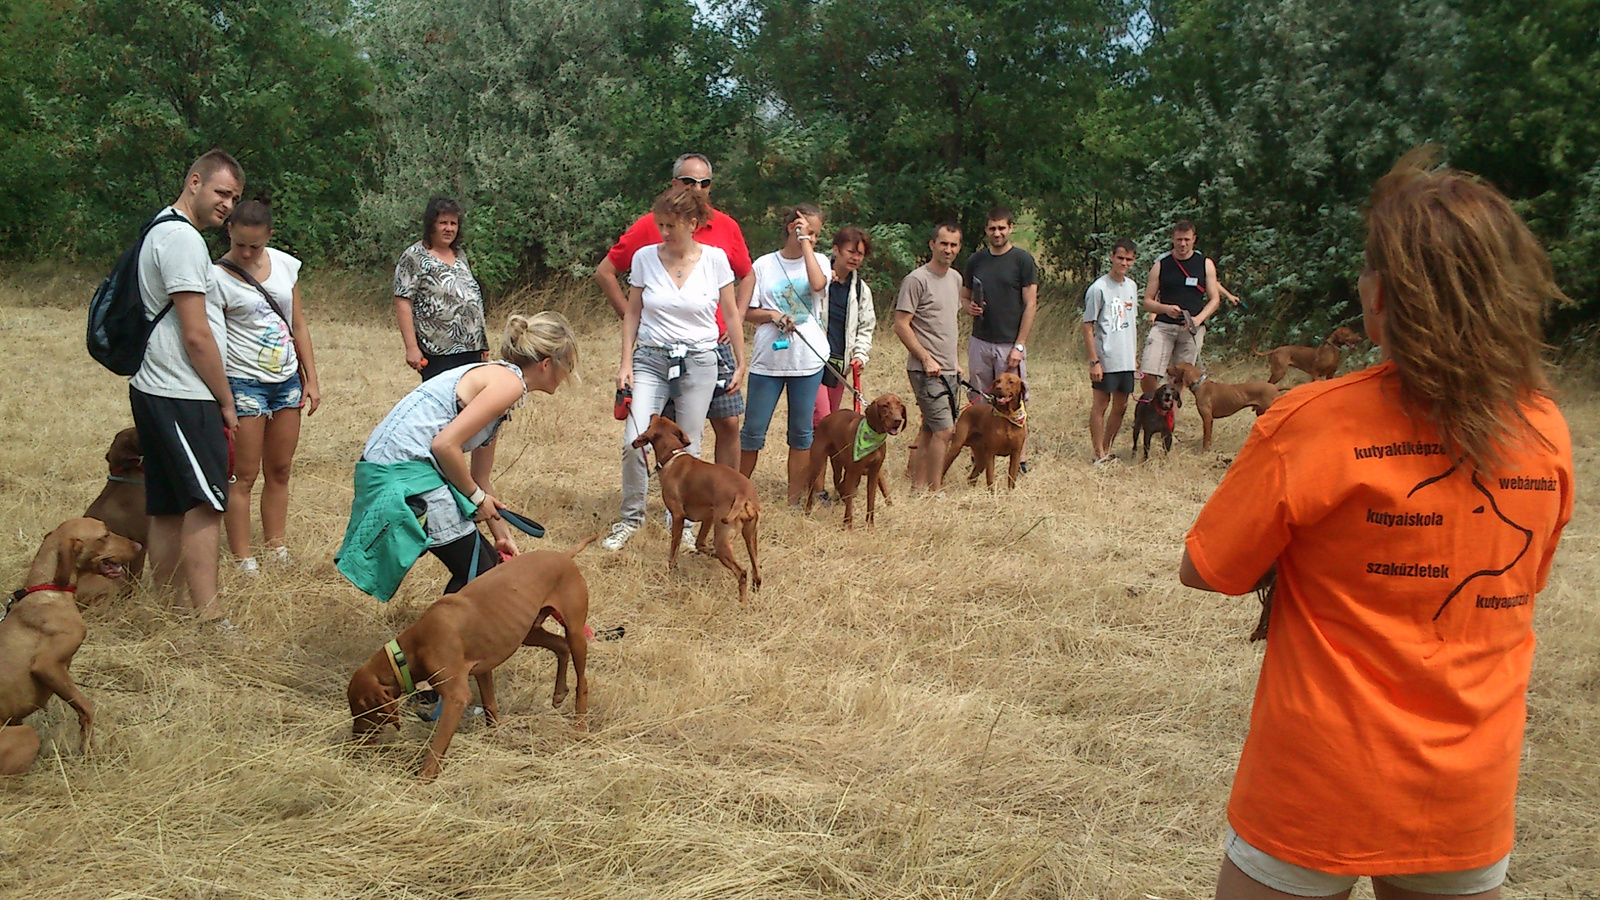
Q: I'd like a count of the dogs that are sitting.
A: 2